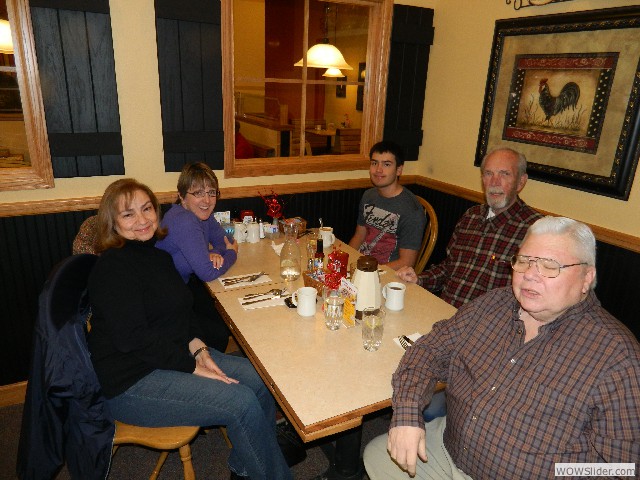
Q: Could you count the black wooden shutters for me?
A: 3